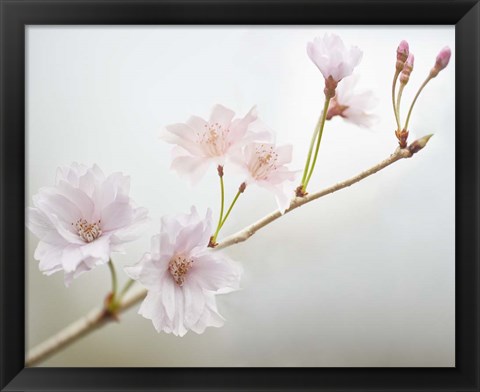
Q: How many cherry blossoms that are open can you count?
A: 6